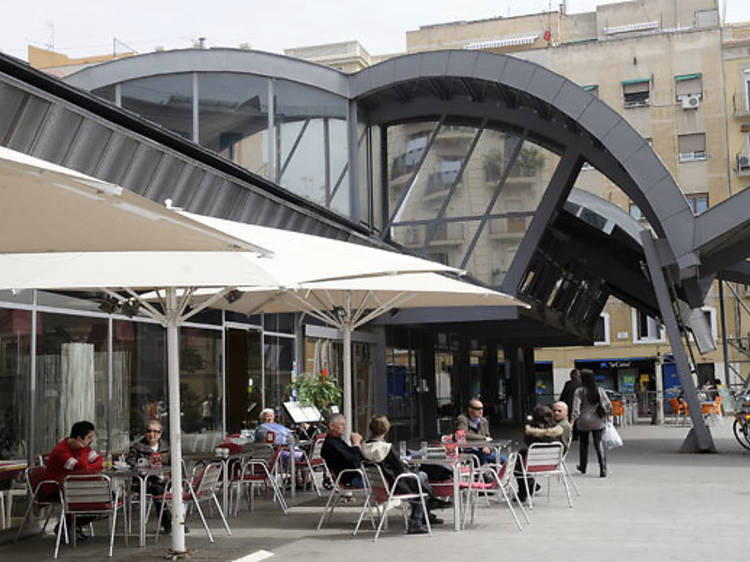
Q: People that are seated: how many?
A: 8